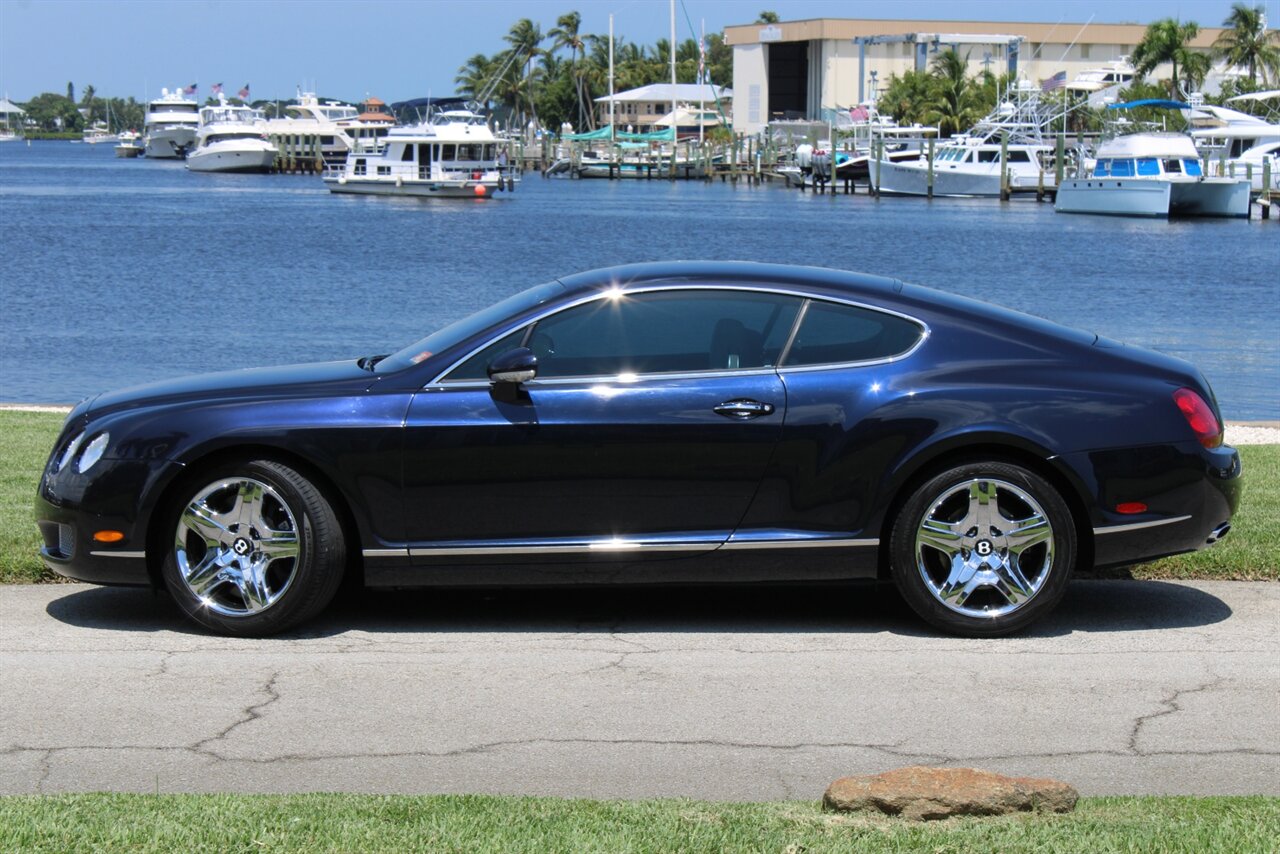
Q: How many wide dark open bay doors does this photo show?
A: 1